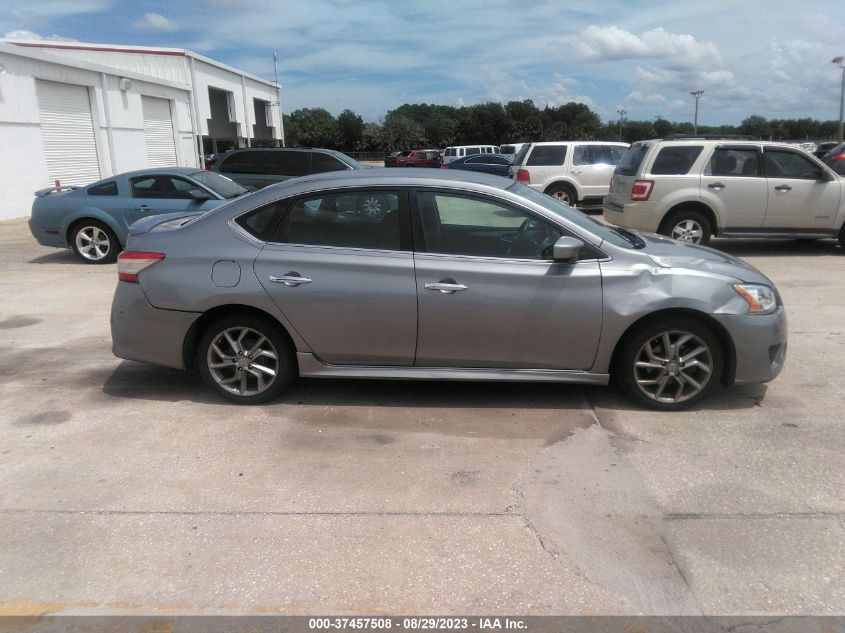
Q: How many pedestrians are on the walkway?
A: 0